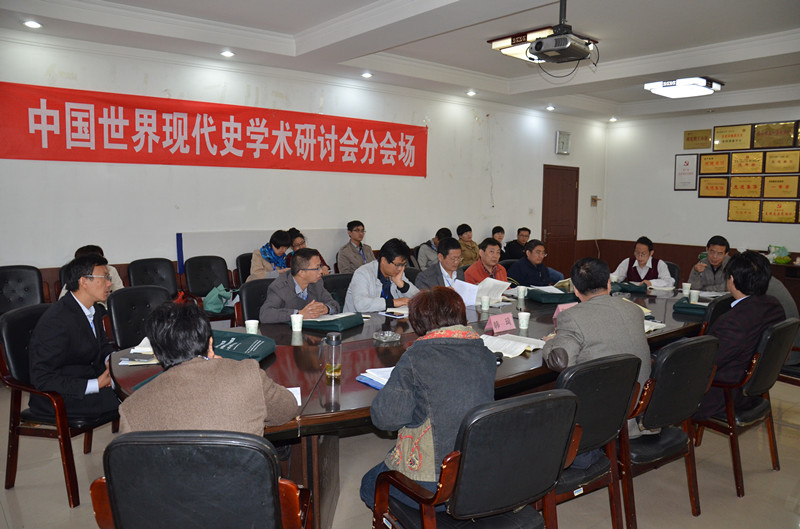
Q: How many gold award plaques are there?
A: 11